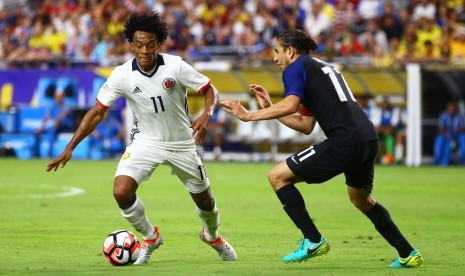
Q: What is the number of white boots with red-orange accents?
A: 2